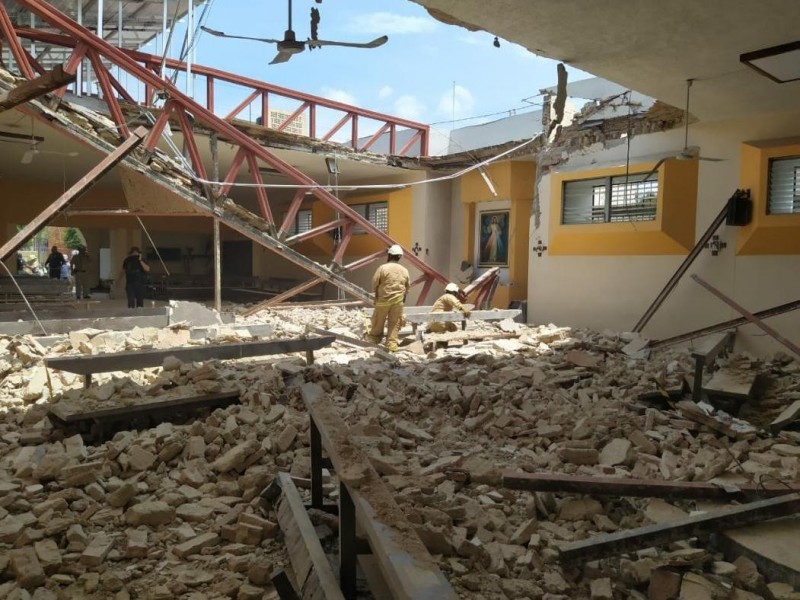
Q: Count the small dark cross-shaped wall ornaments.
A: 3